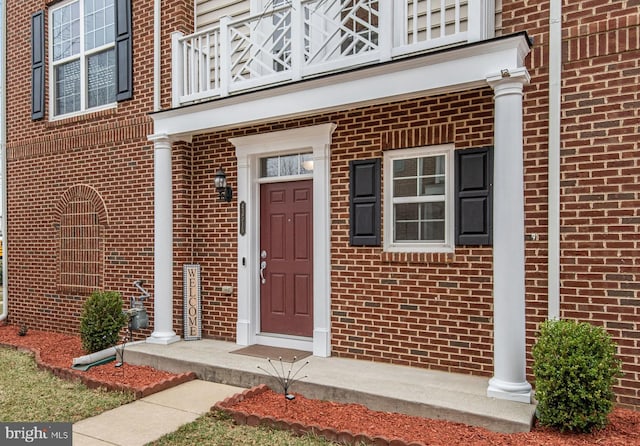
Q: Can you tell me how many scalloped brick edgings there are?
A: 2